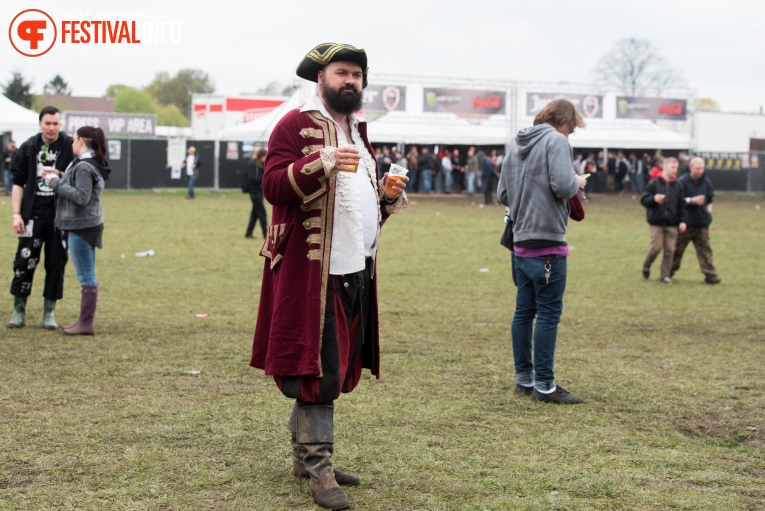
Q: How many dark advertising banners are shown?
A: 4